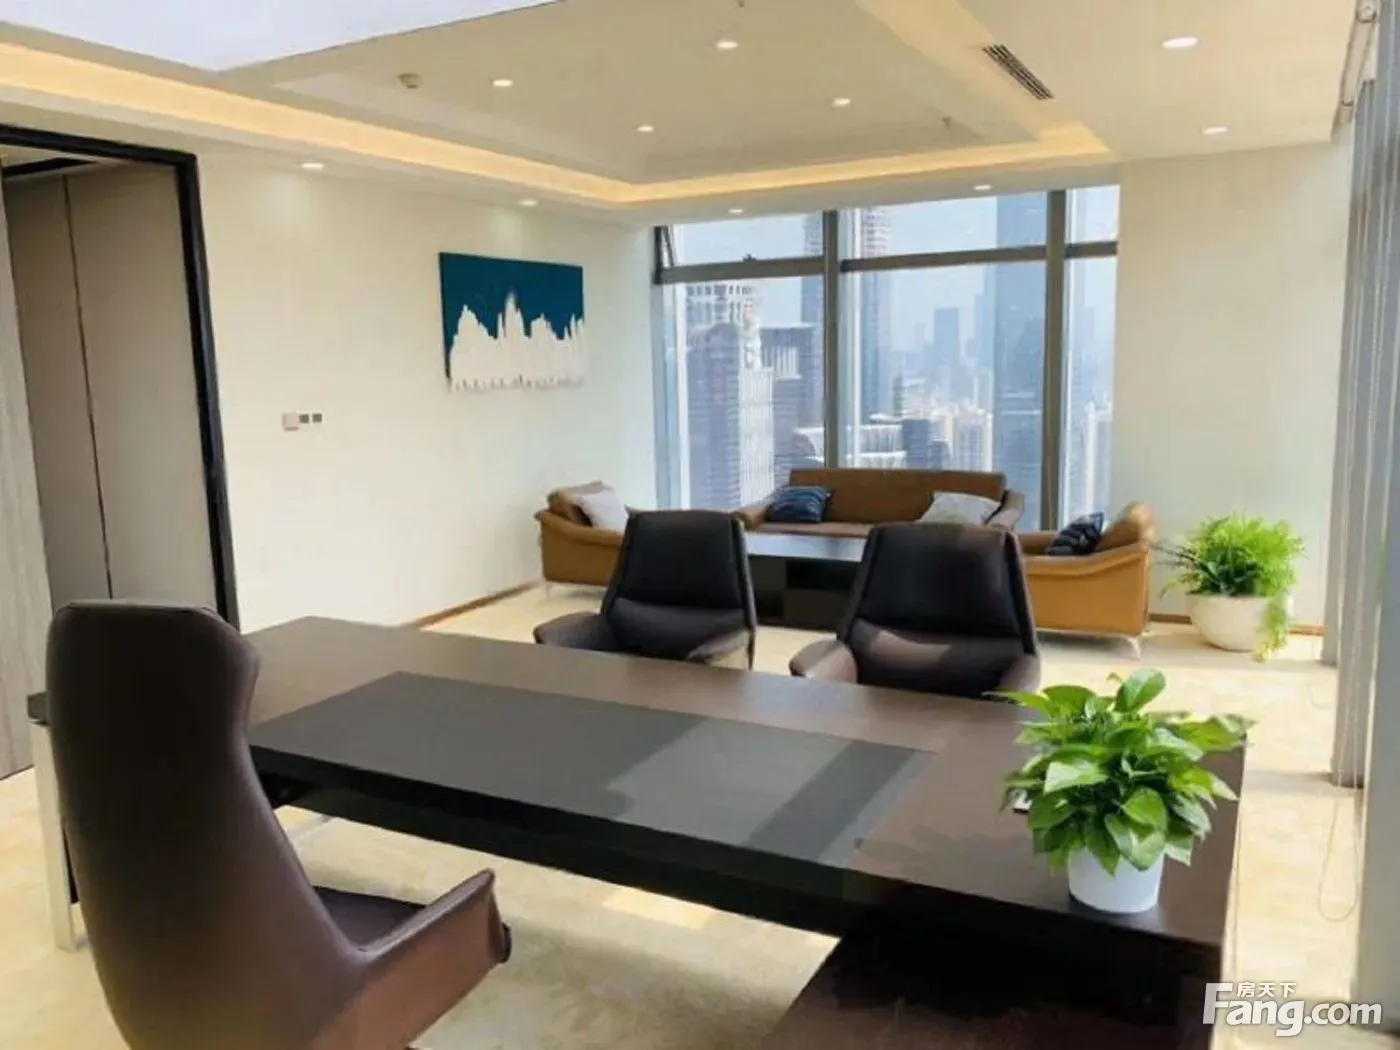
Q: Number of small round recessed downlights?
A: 10